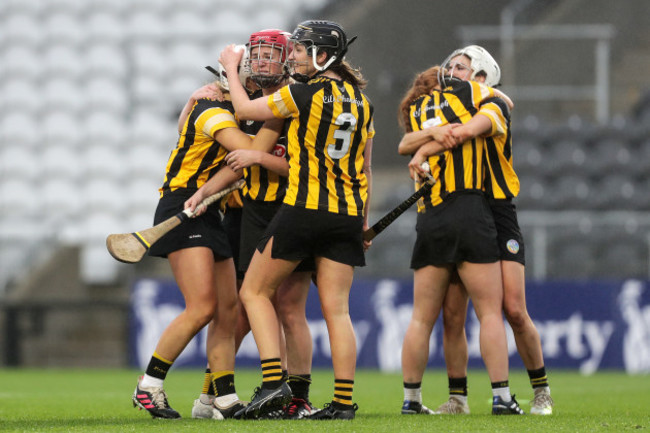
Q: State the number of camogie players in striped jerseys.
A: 5